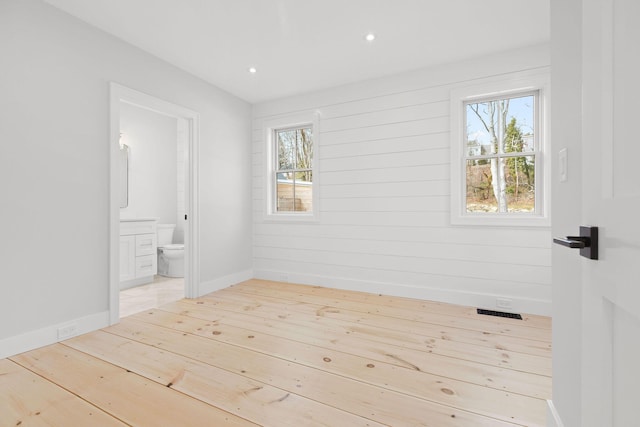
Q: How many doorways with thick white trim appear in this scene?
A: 1